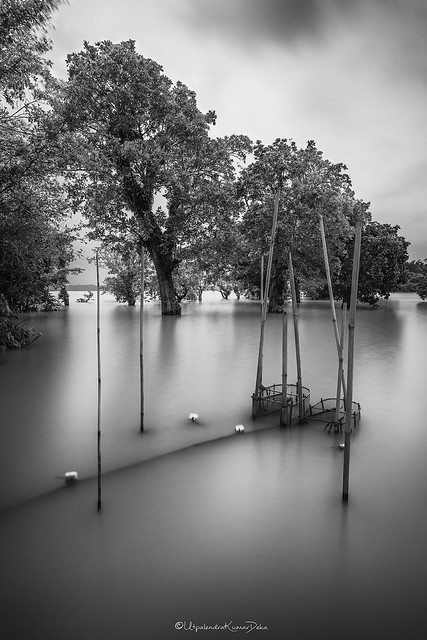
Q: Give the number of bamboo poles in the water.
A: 9